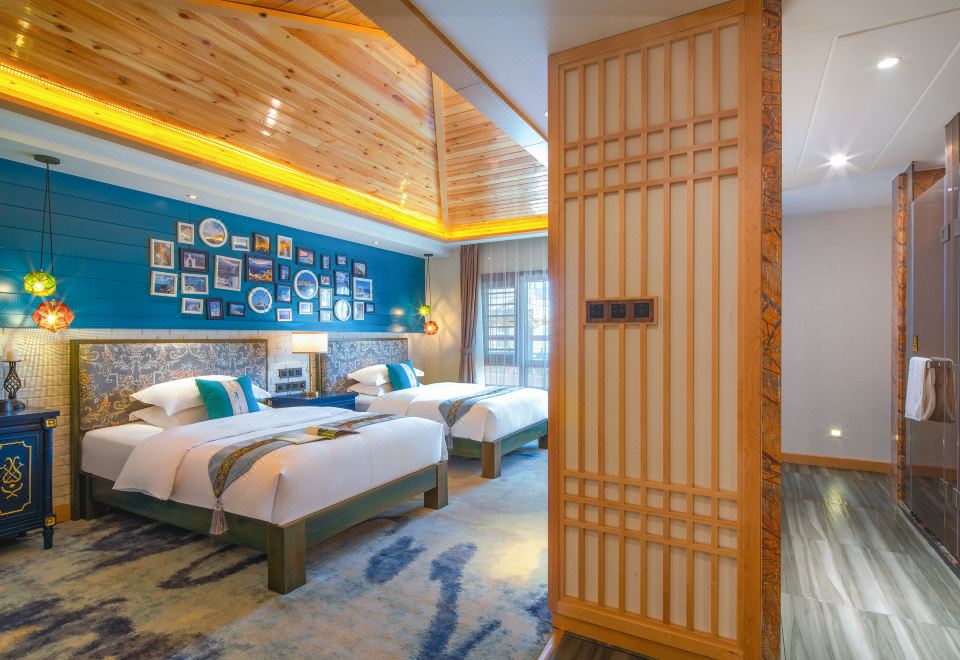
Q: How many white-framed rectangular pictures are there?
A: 14